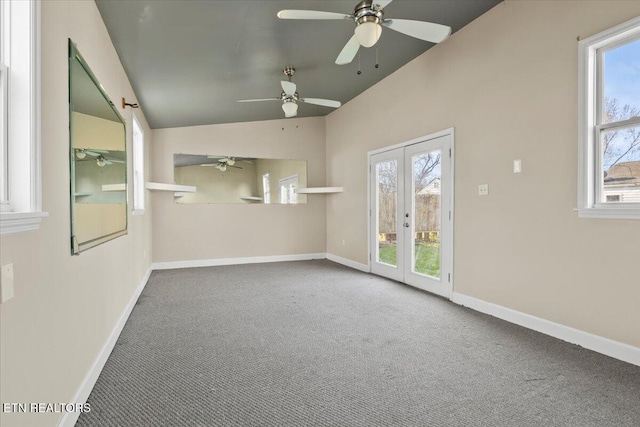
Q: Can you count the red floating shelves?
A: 0